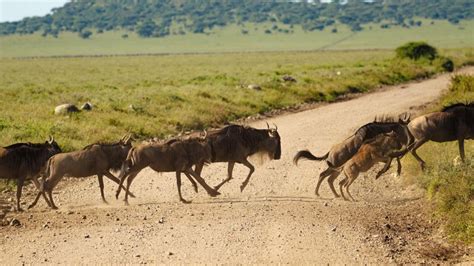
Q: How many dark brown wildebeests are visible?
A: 6